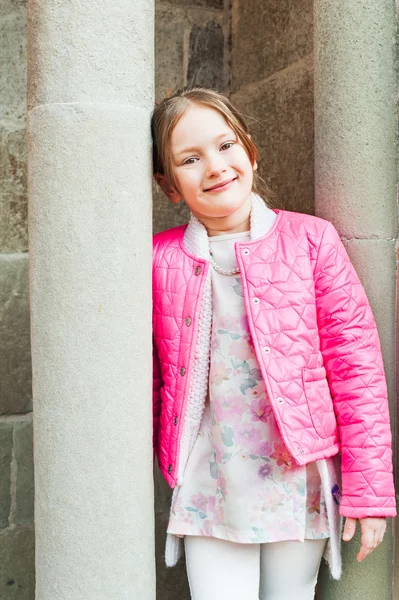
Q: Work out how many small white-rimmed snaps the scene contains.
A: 5